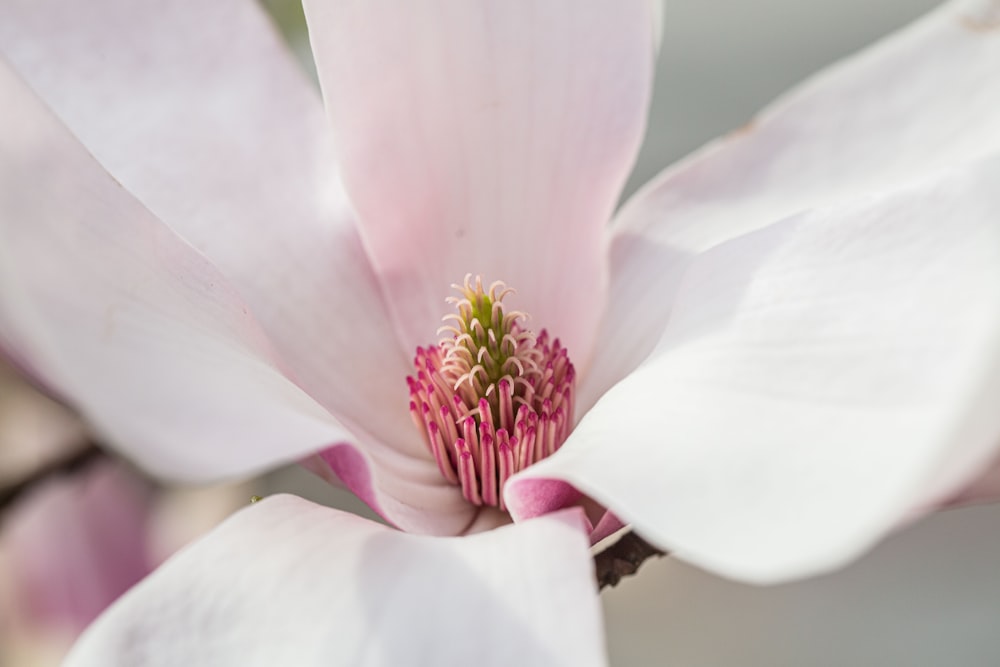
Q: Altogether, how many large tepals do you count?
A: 6